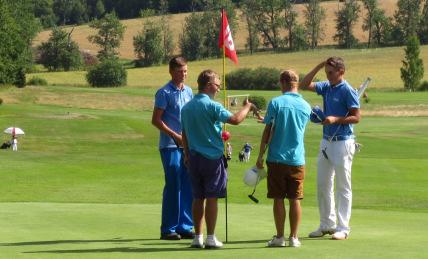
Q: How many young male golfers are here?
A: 4